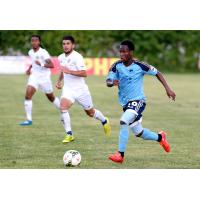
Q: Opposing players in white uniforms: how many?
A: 2